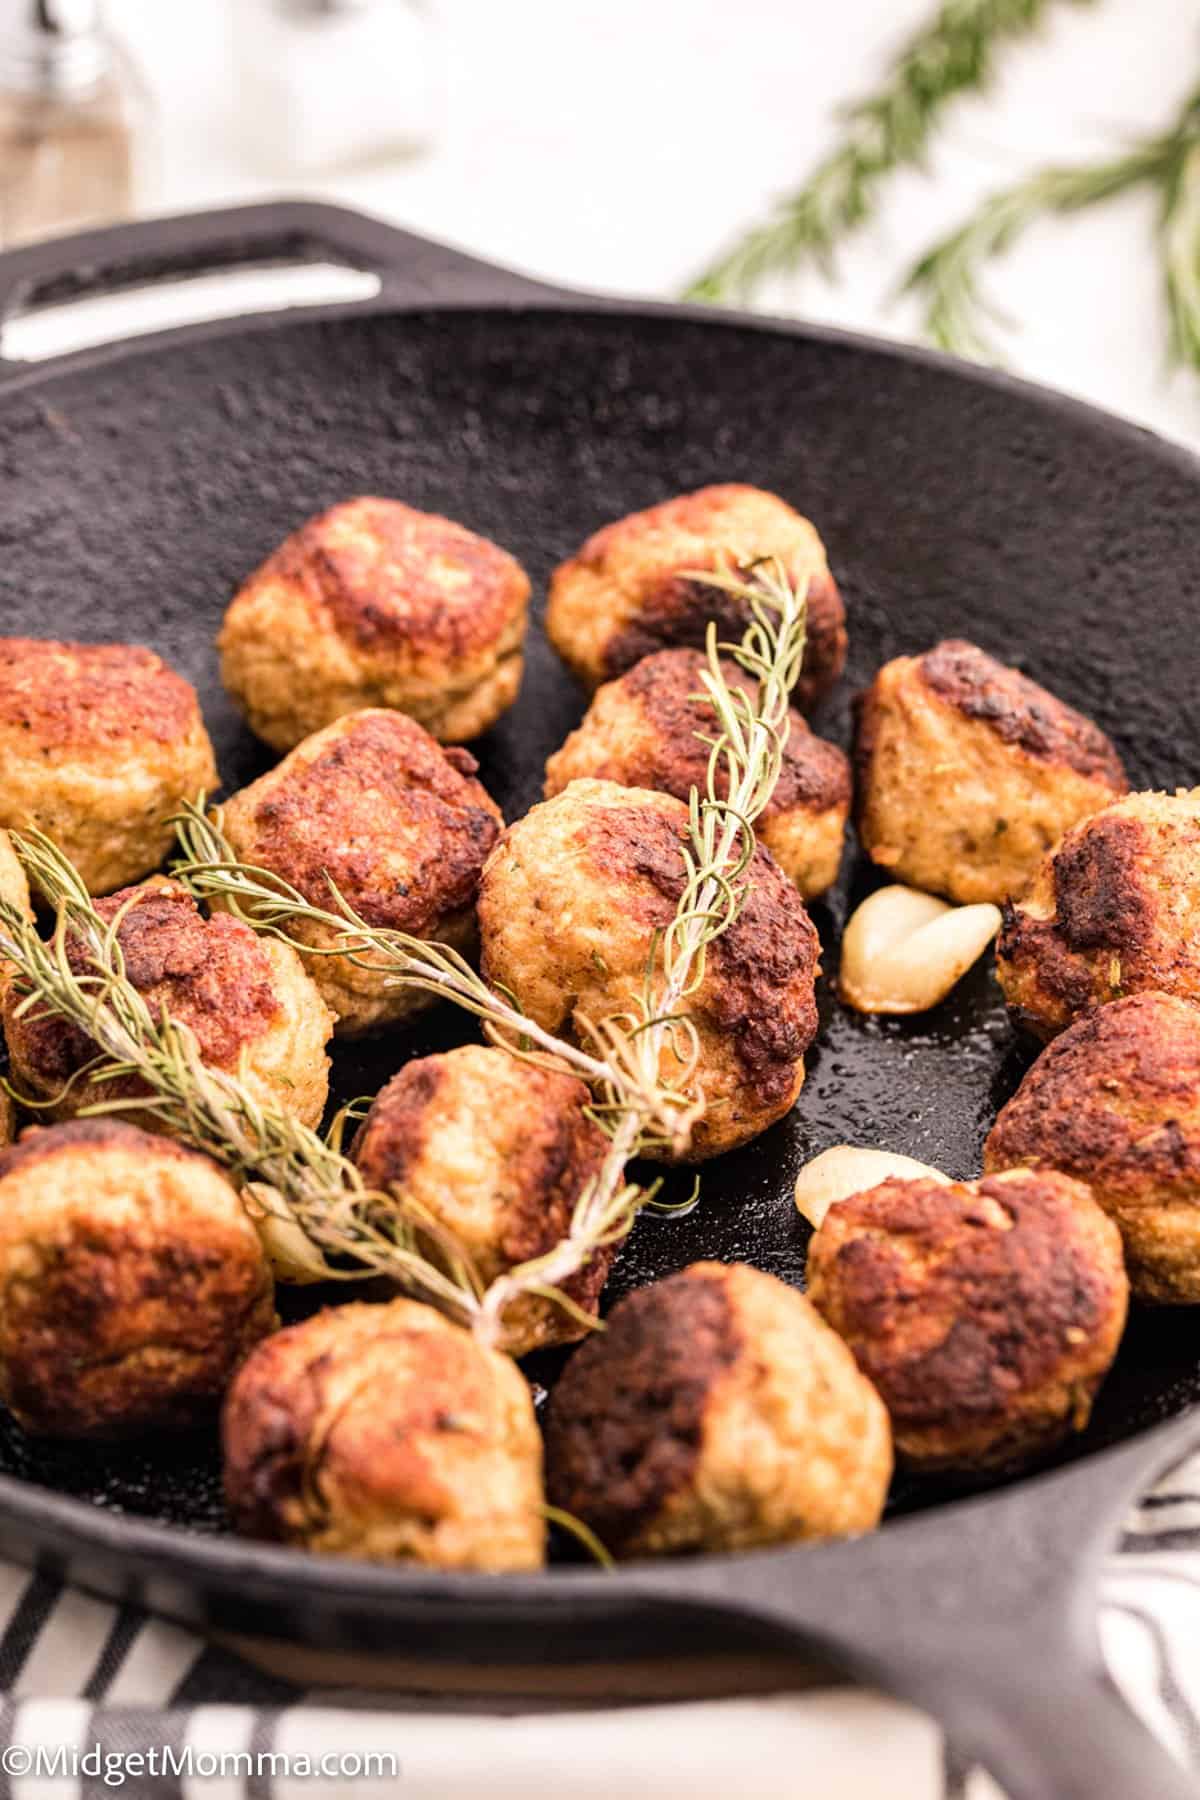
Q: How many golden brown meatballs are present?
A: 15